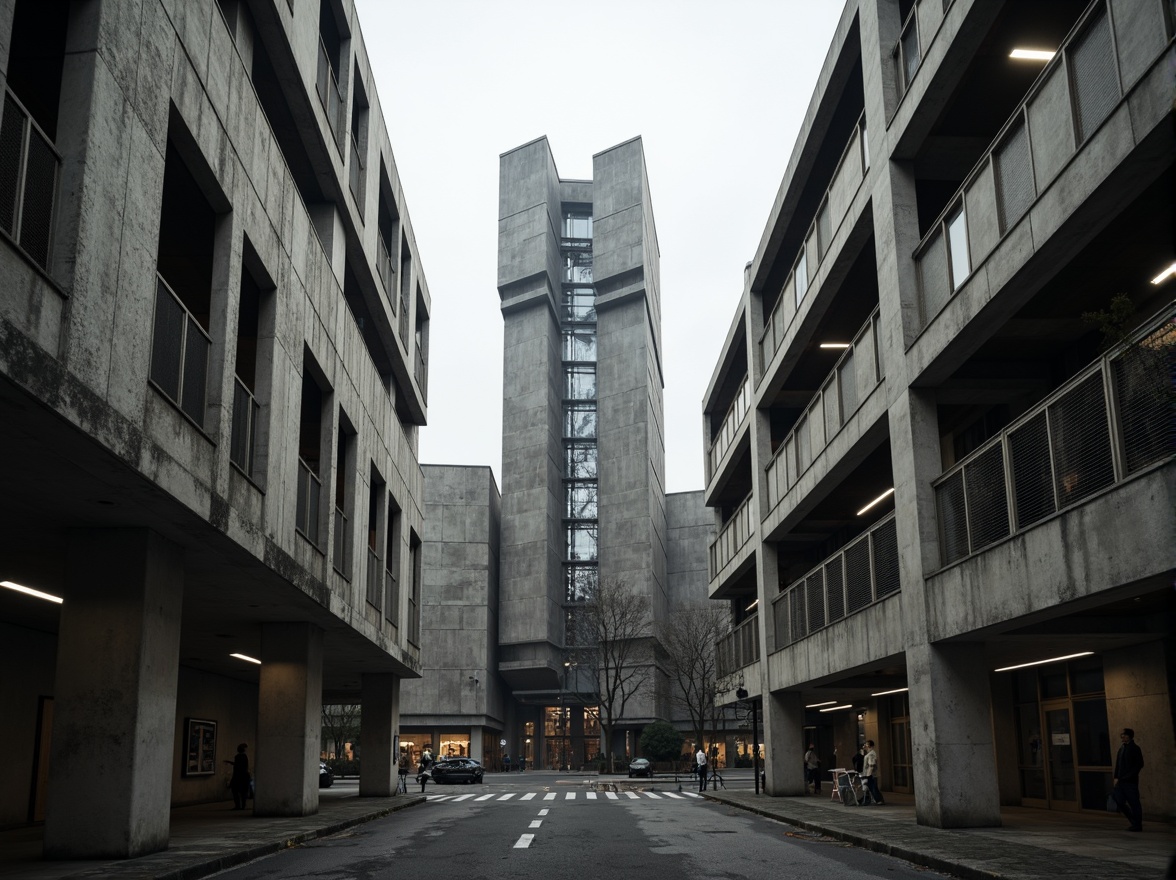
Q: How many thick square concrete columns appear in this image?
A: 5